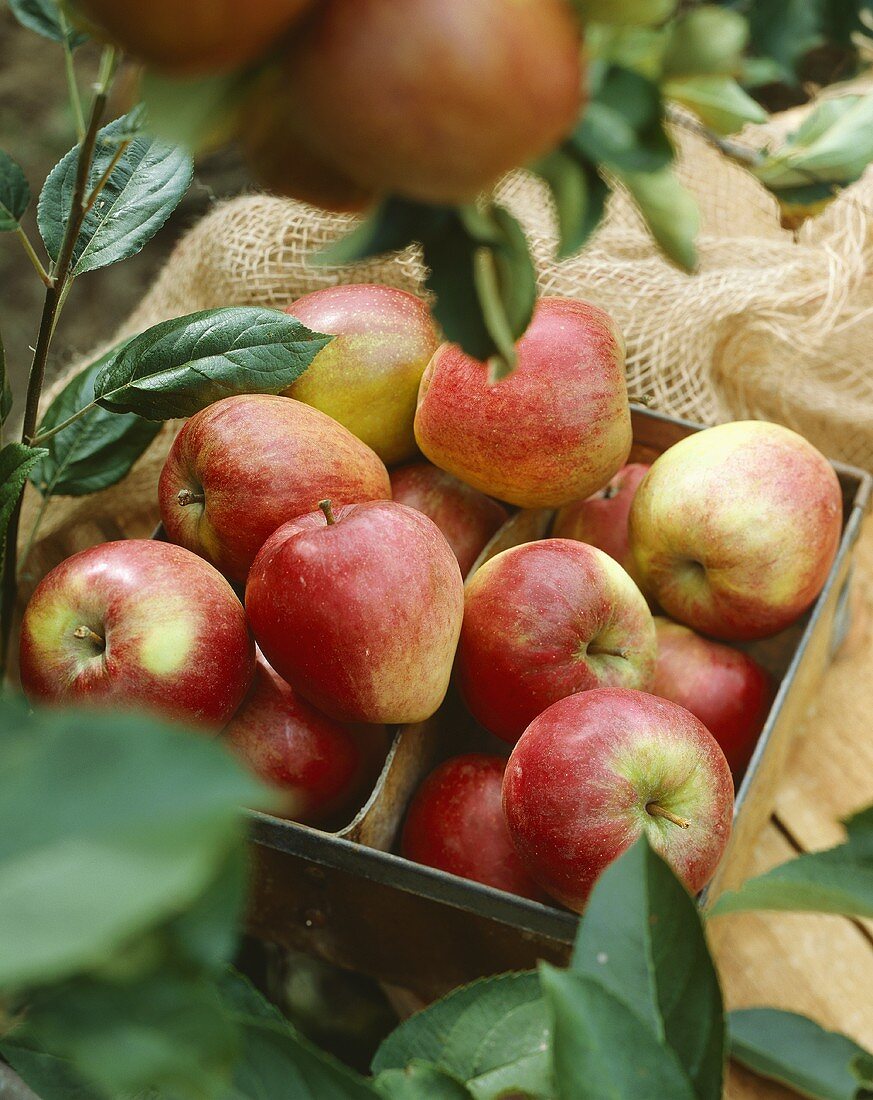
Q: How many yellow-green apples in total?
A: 2